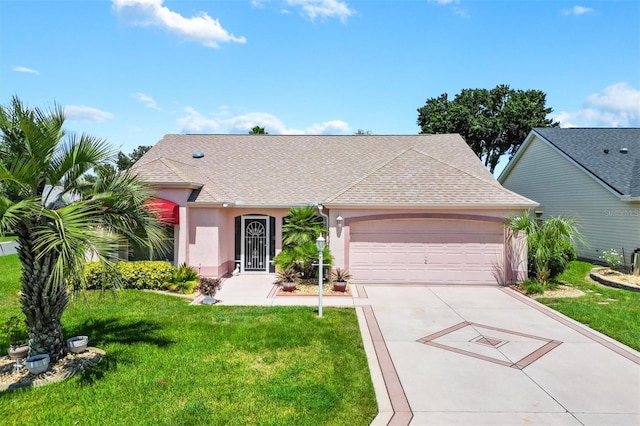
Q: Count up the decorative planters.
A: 6